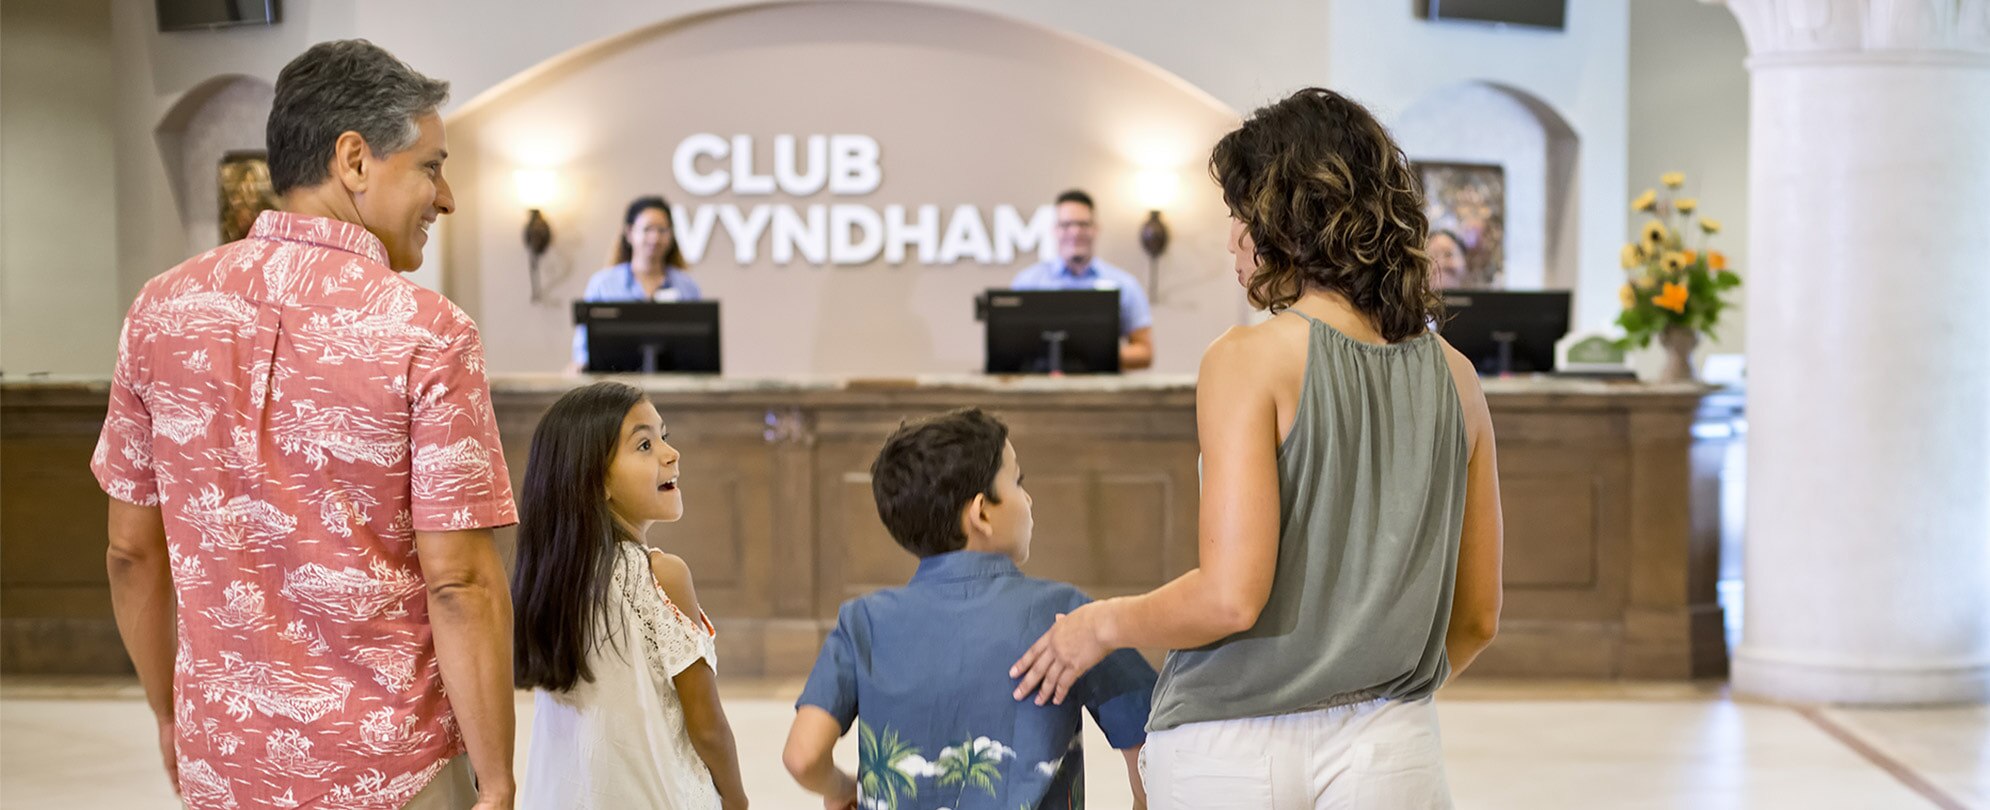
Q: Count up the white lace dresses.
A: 1